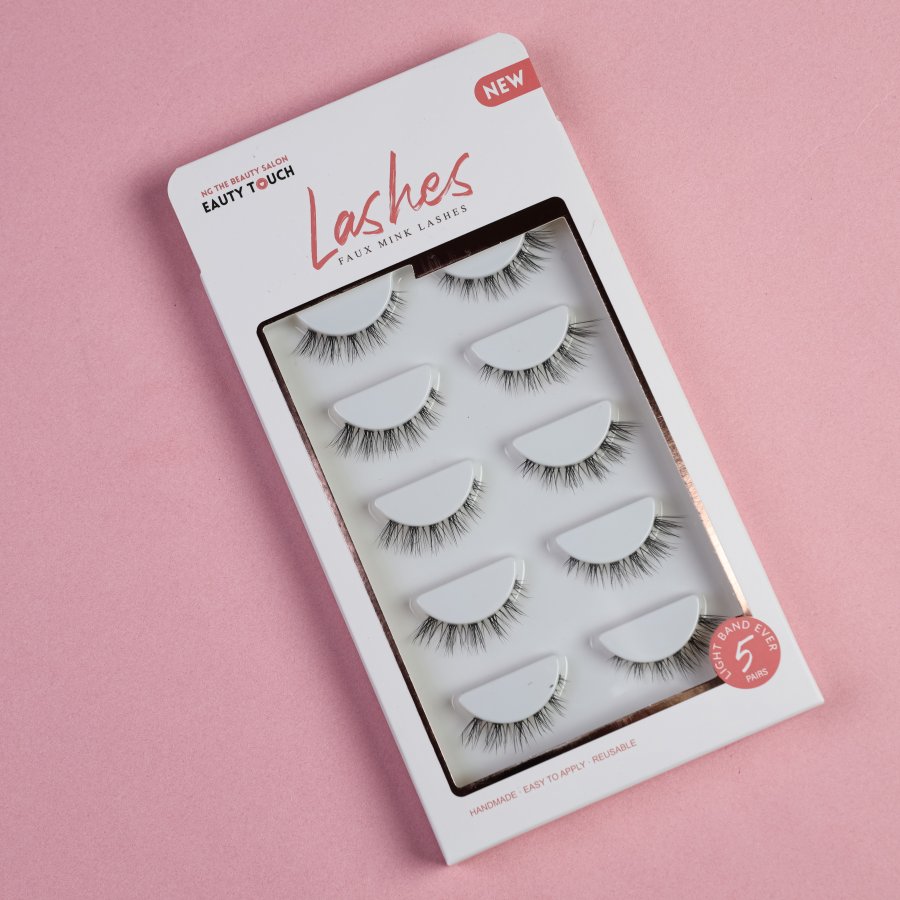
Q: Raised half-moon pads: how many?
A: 10